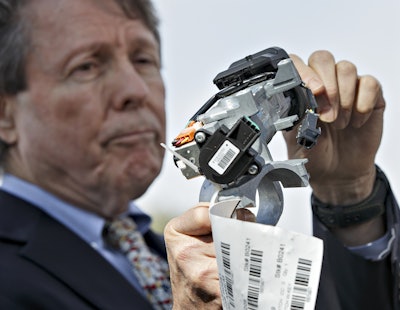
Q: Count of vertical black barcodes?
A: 3